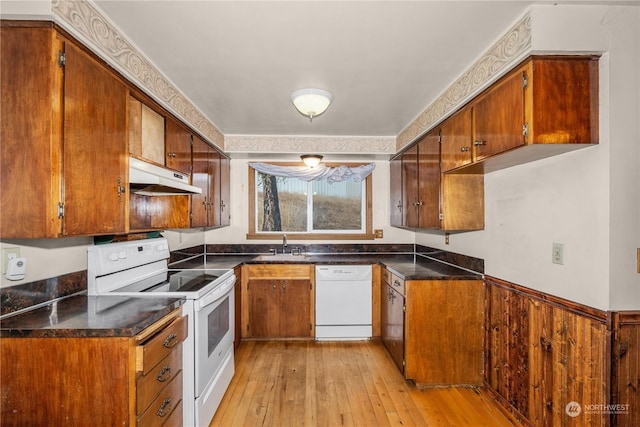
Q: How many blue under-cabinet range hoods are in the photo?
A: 0